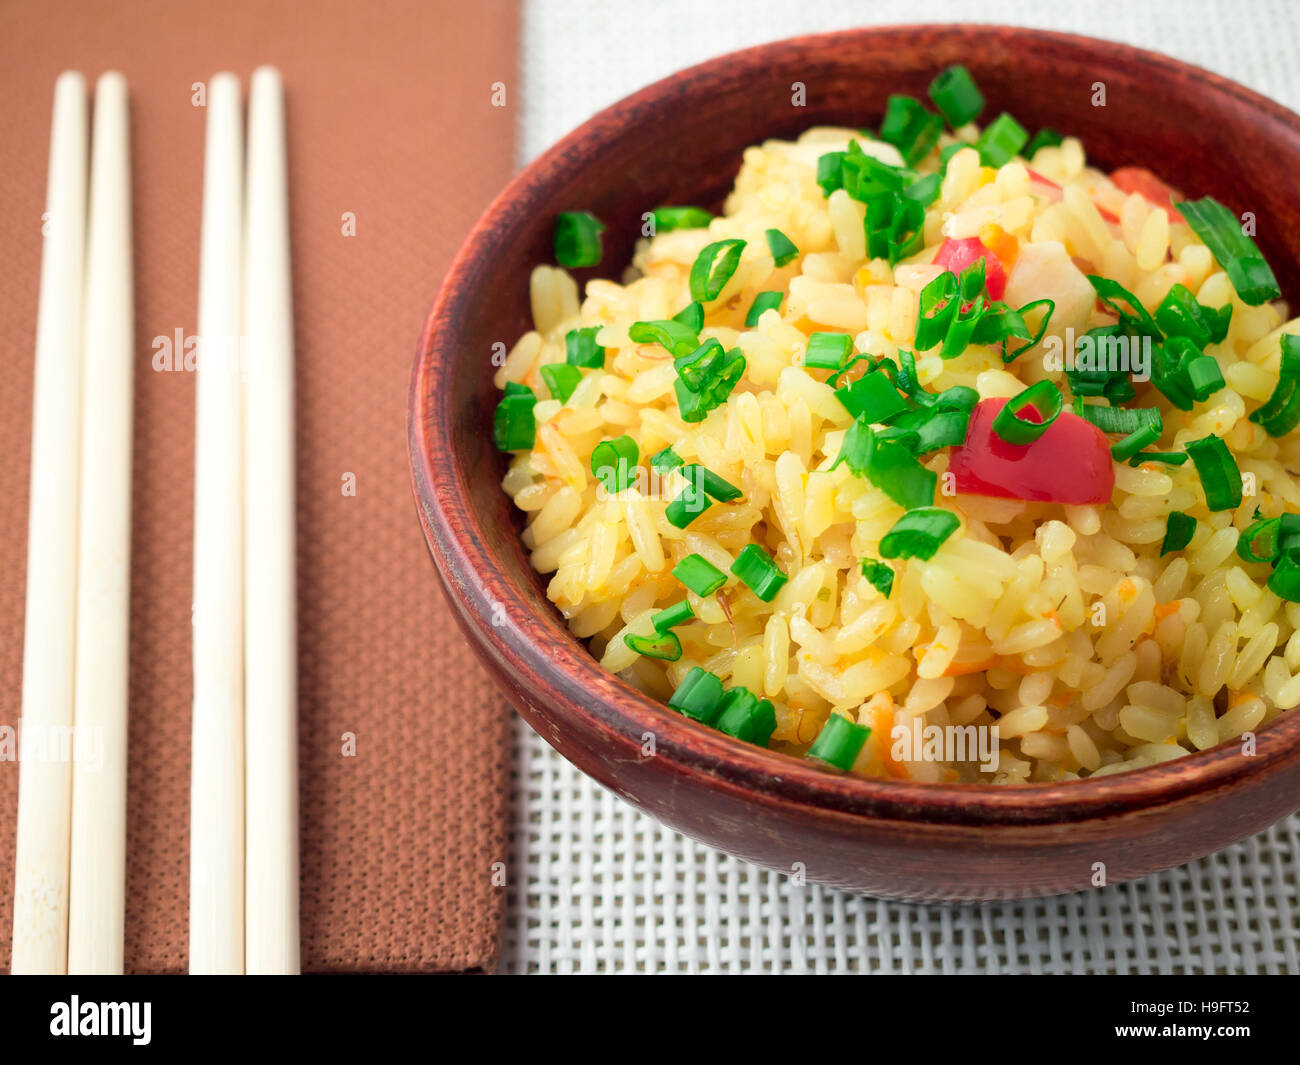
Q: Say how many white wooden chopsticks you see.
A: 4